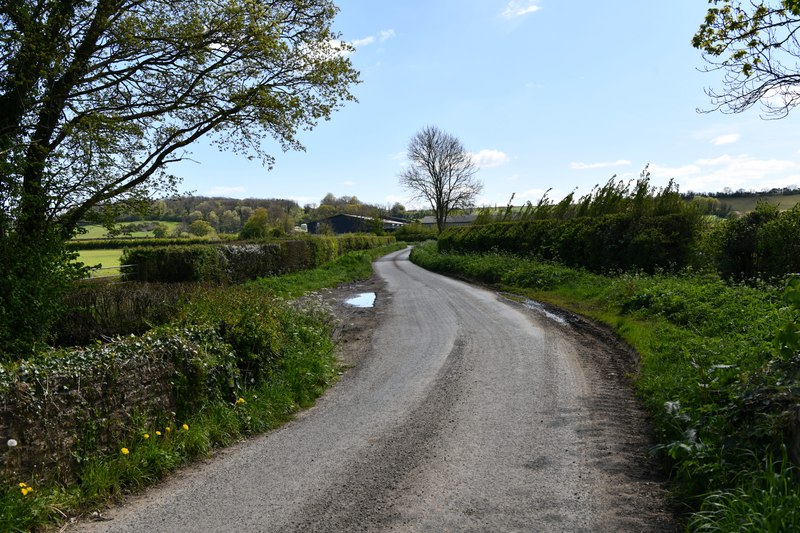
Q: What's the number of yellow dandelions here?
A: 9